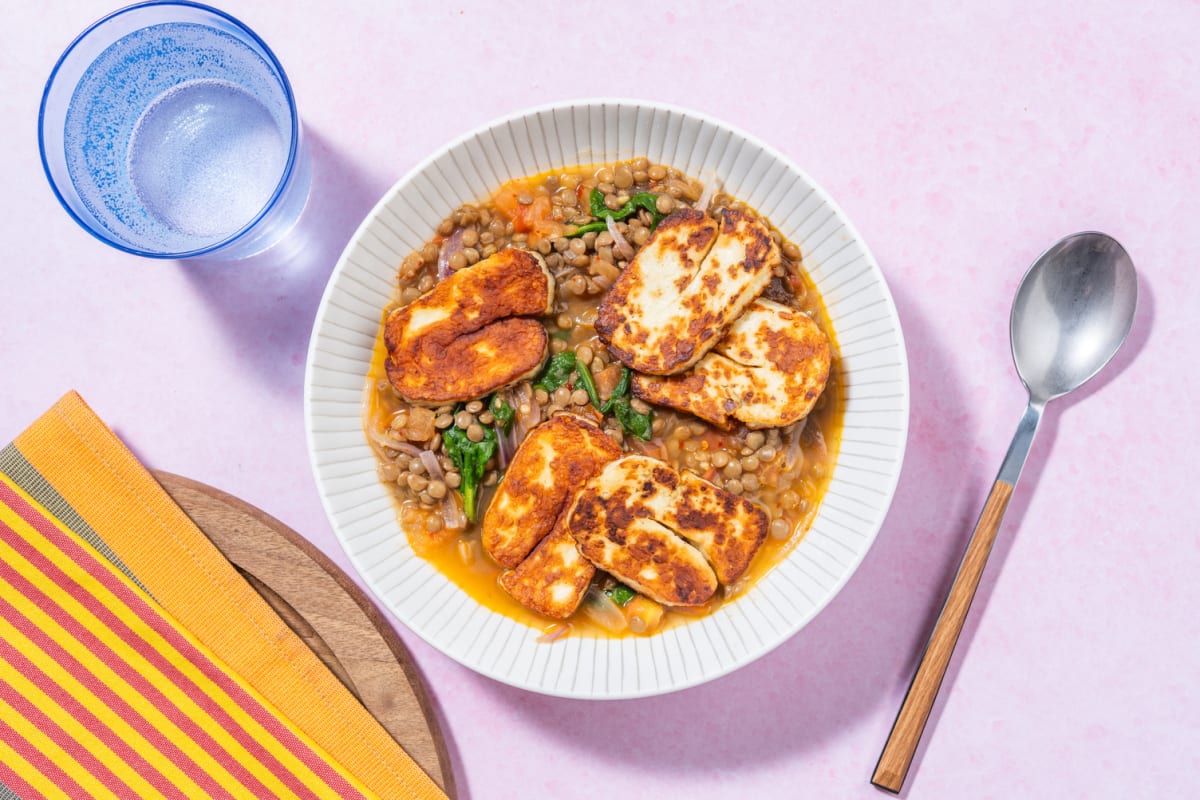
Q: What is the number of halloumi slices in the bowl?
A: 5